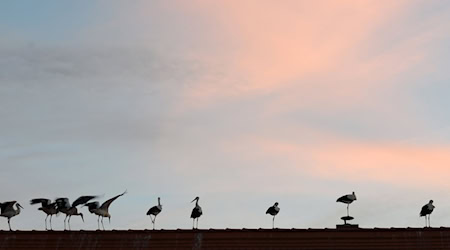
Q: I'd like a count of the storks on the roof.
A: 9